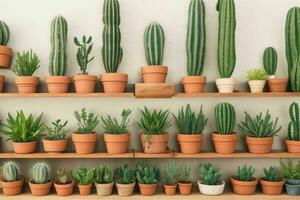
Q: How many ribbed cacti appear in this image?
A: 12